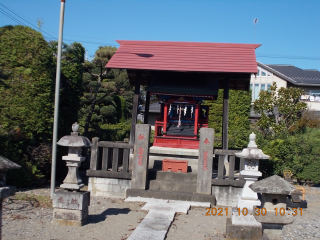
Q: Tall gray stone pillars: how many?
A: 2